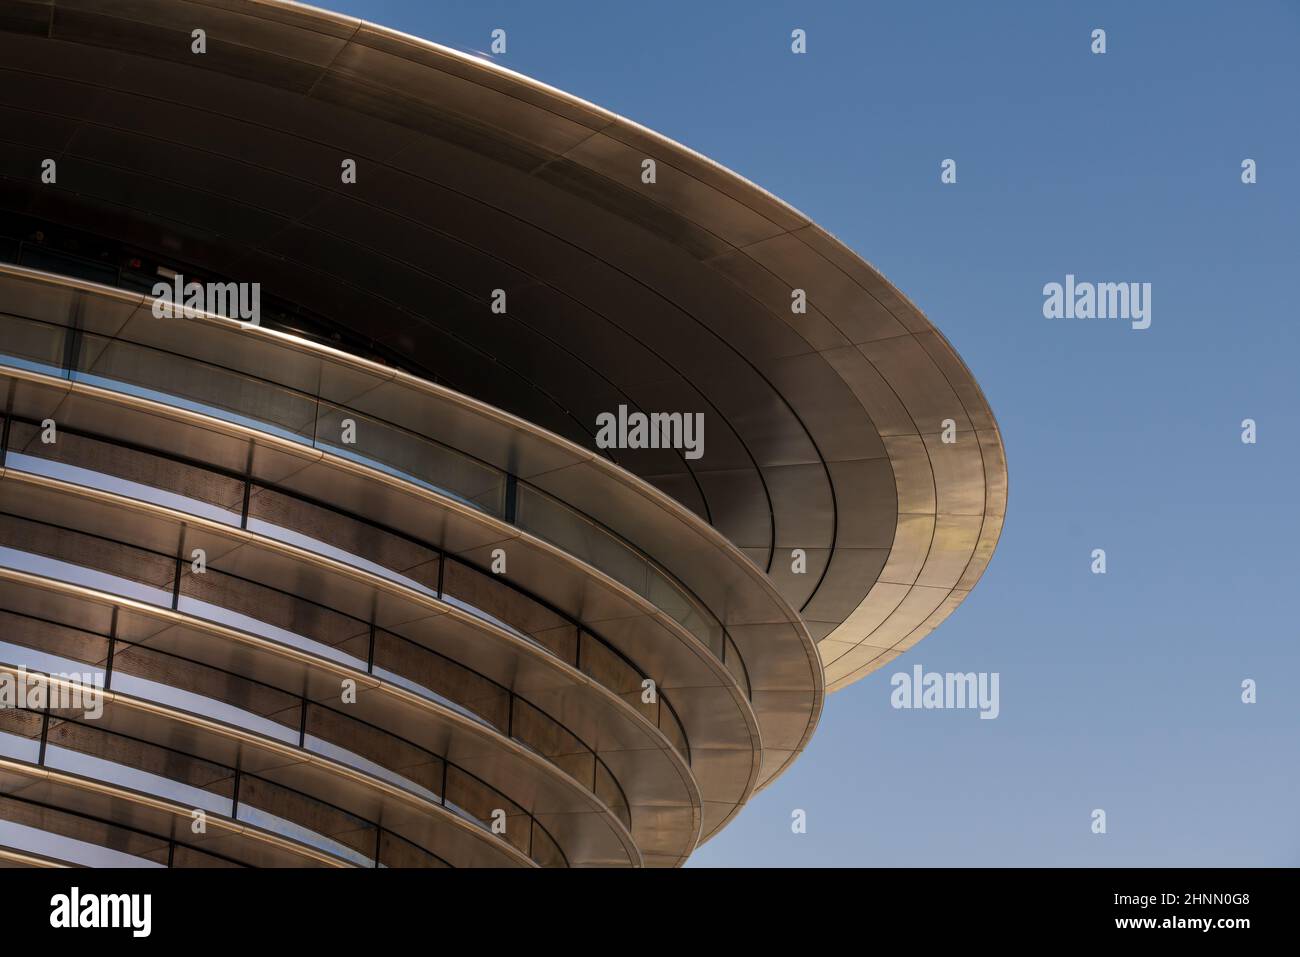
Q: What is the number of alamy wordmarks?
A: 6